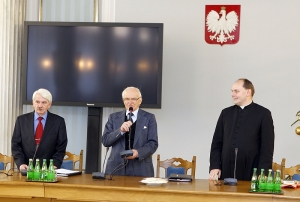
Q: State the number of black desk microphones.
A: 4